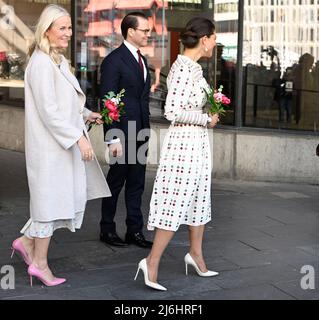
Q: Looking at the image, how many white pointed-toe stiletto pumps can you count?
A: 2